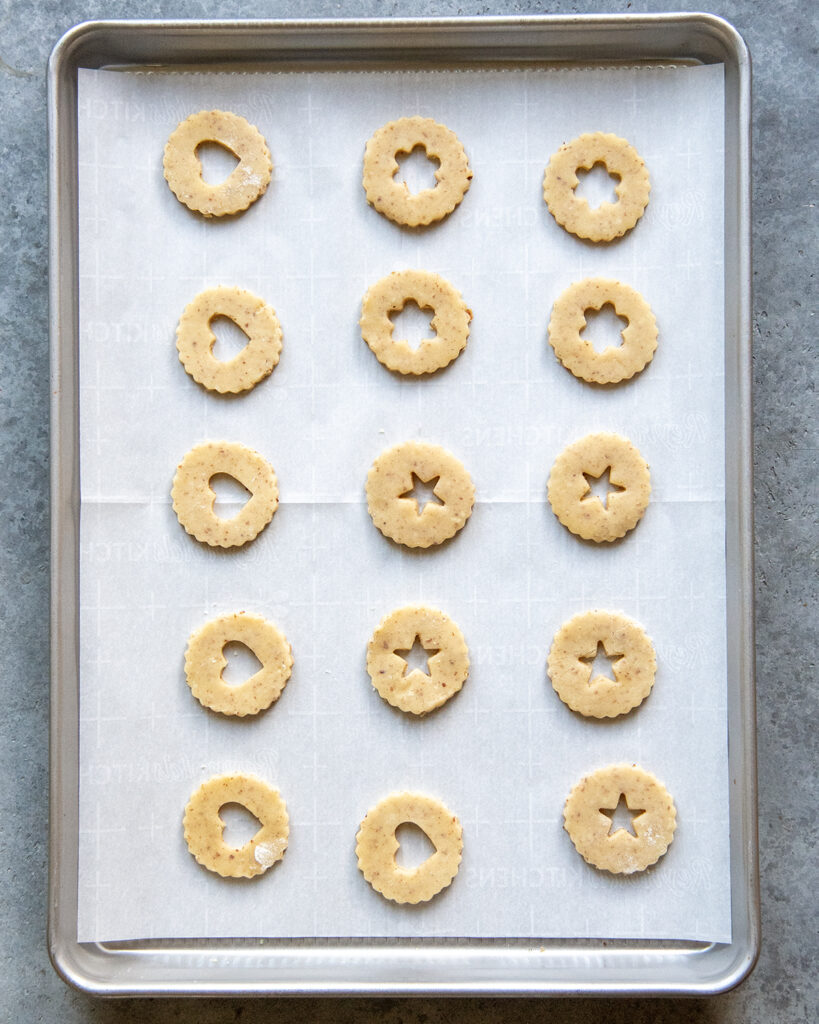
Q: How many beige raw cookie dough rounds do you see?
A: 15